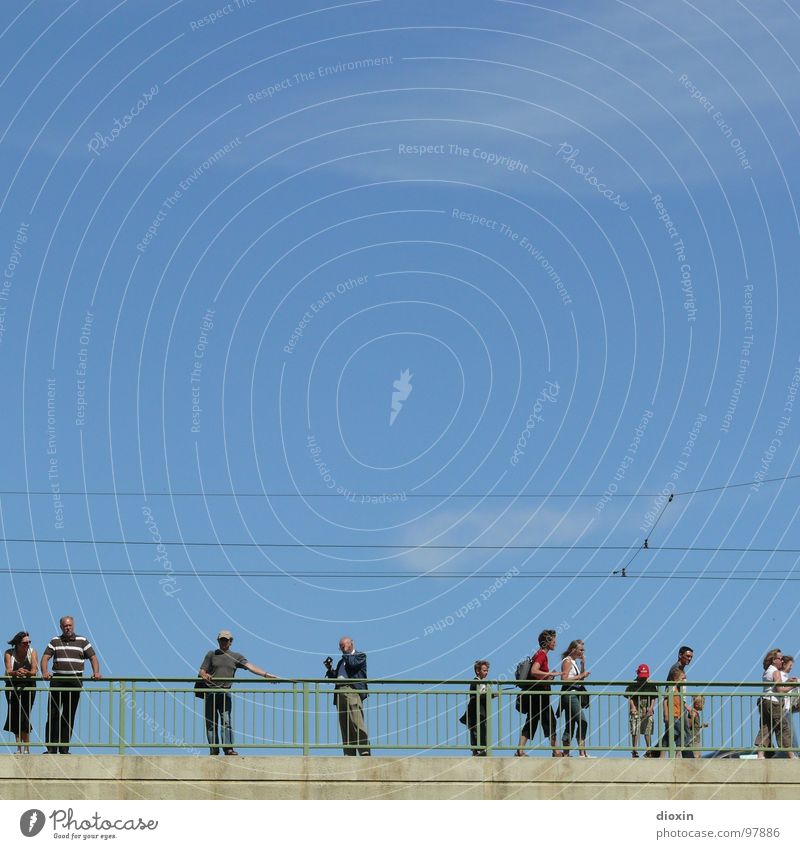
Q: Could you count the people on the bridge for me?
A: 13